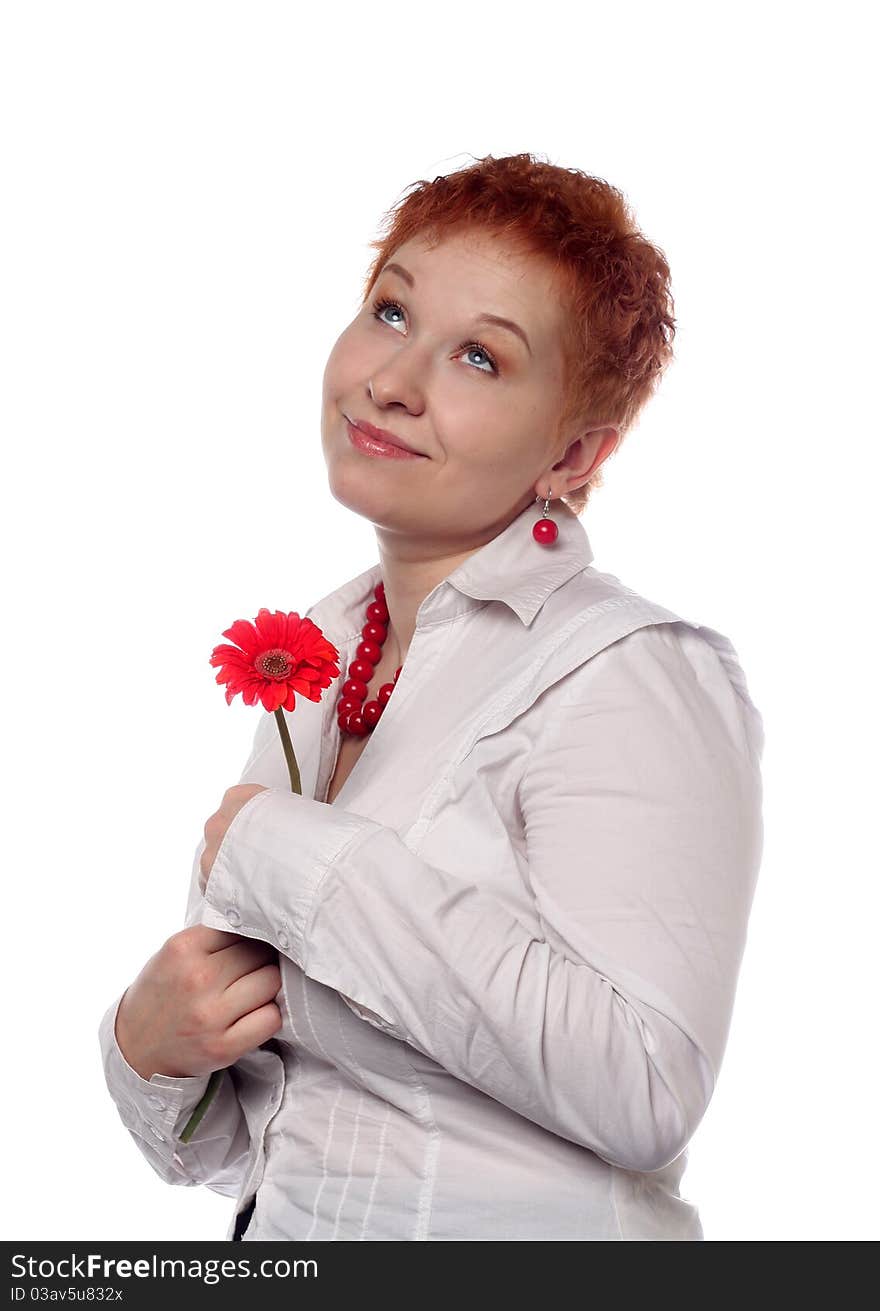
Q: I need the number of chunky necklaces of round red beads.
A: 1